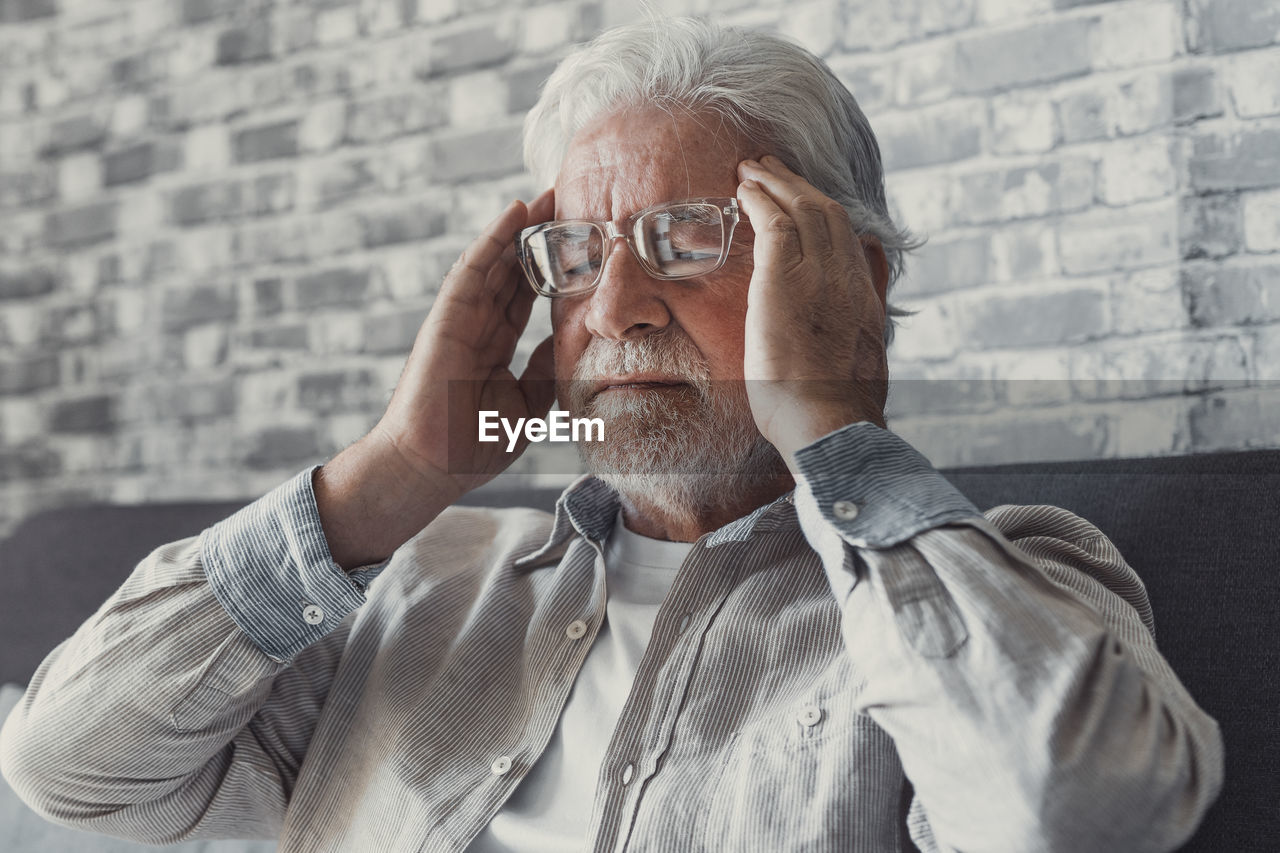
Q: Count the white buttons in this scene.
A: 5